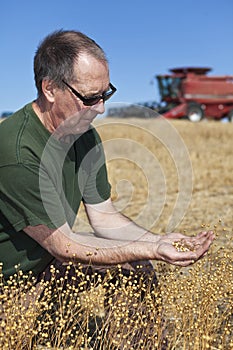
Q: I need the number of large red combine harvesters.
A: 1